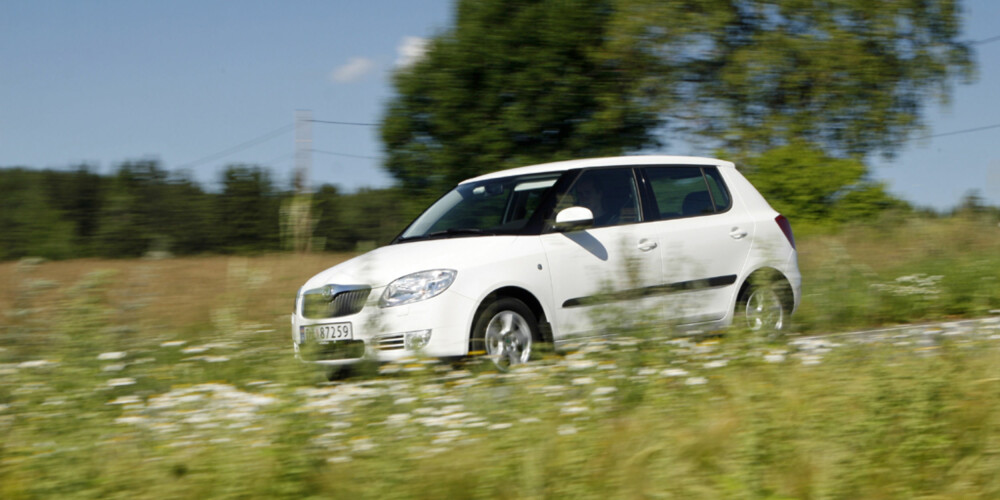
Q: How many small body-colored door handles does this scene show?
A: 2